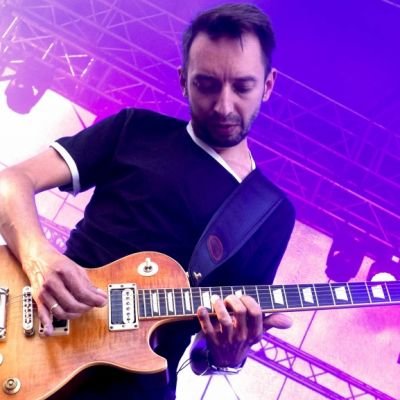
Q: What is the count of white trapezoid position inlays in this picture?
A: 9